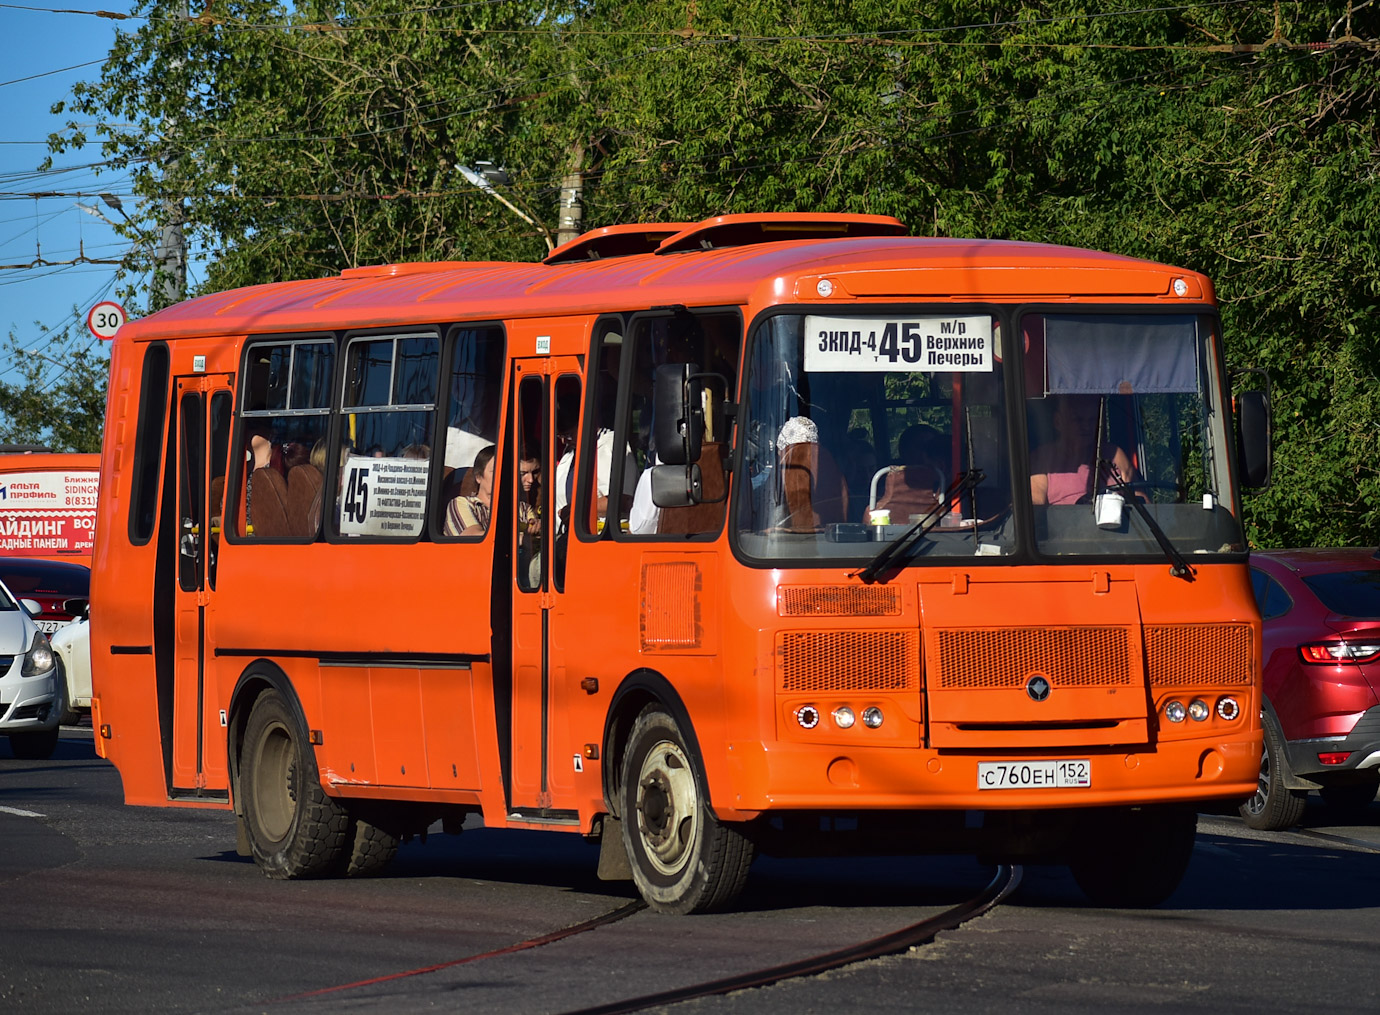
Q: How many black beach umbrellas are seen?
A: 0